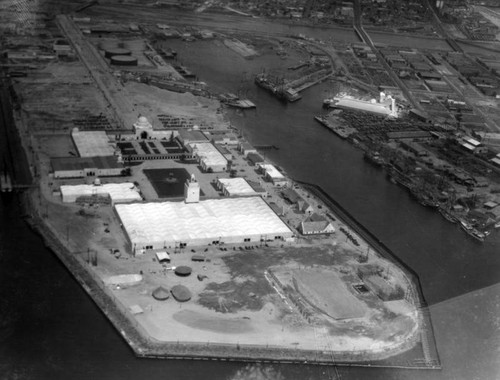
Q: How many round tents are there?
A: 3